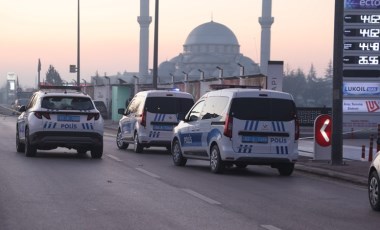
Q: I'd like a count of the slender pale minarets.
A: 2